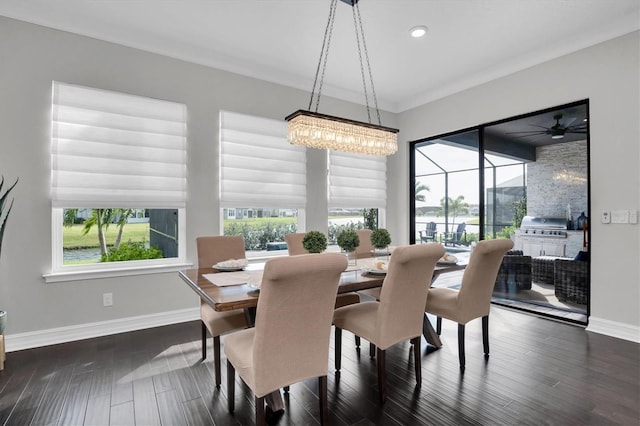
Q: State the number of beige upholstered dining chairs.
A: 6